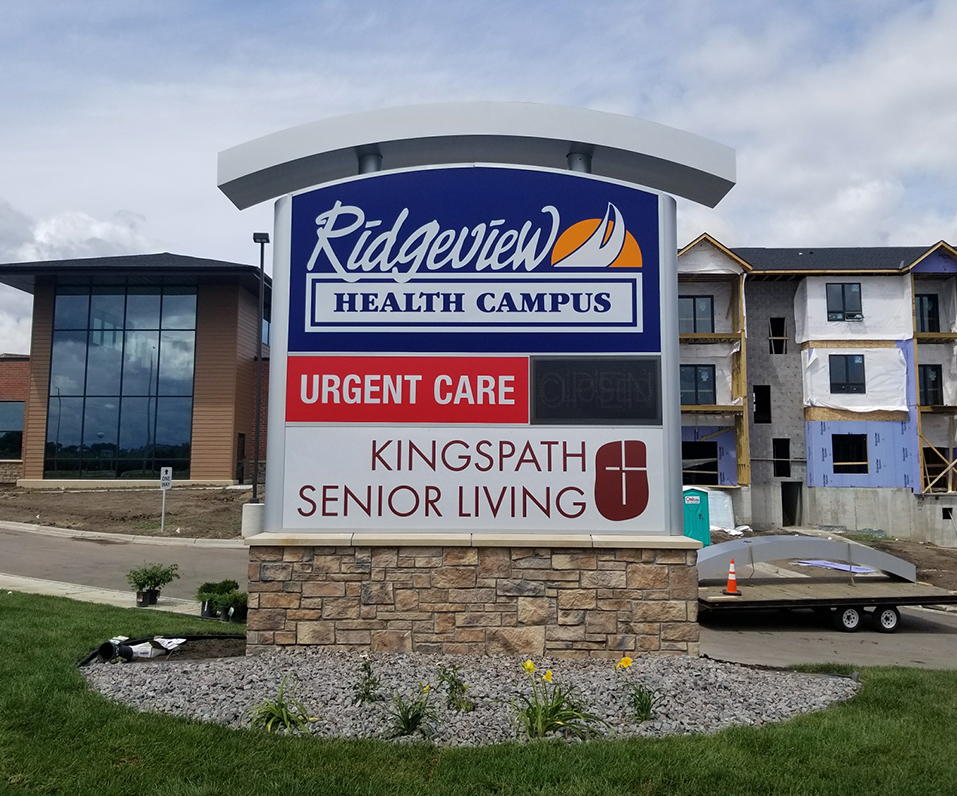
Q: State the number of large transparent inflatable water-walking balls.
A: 0